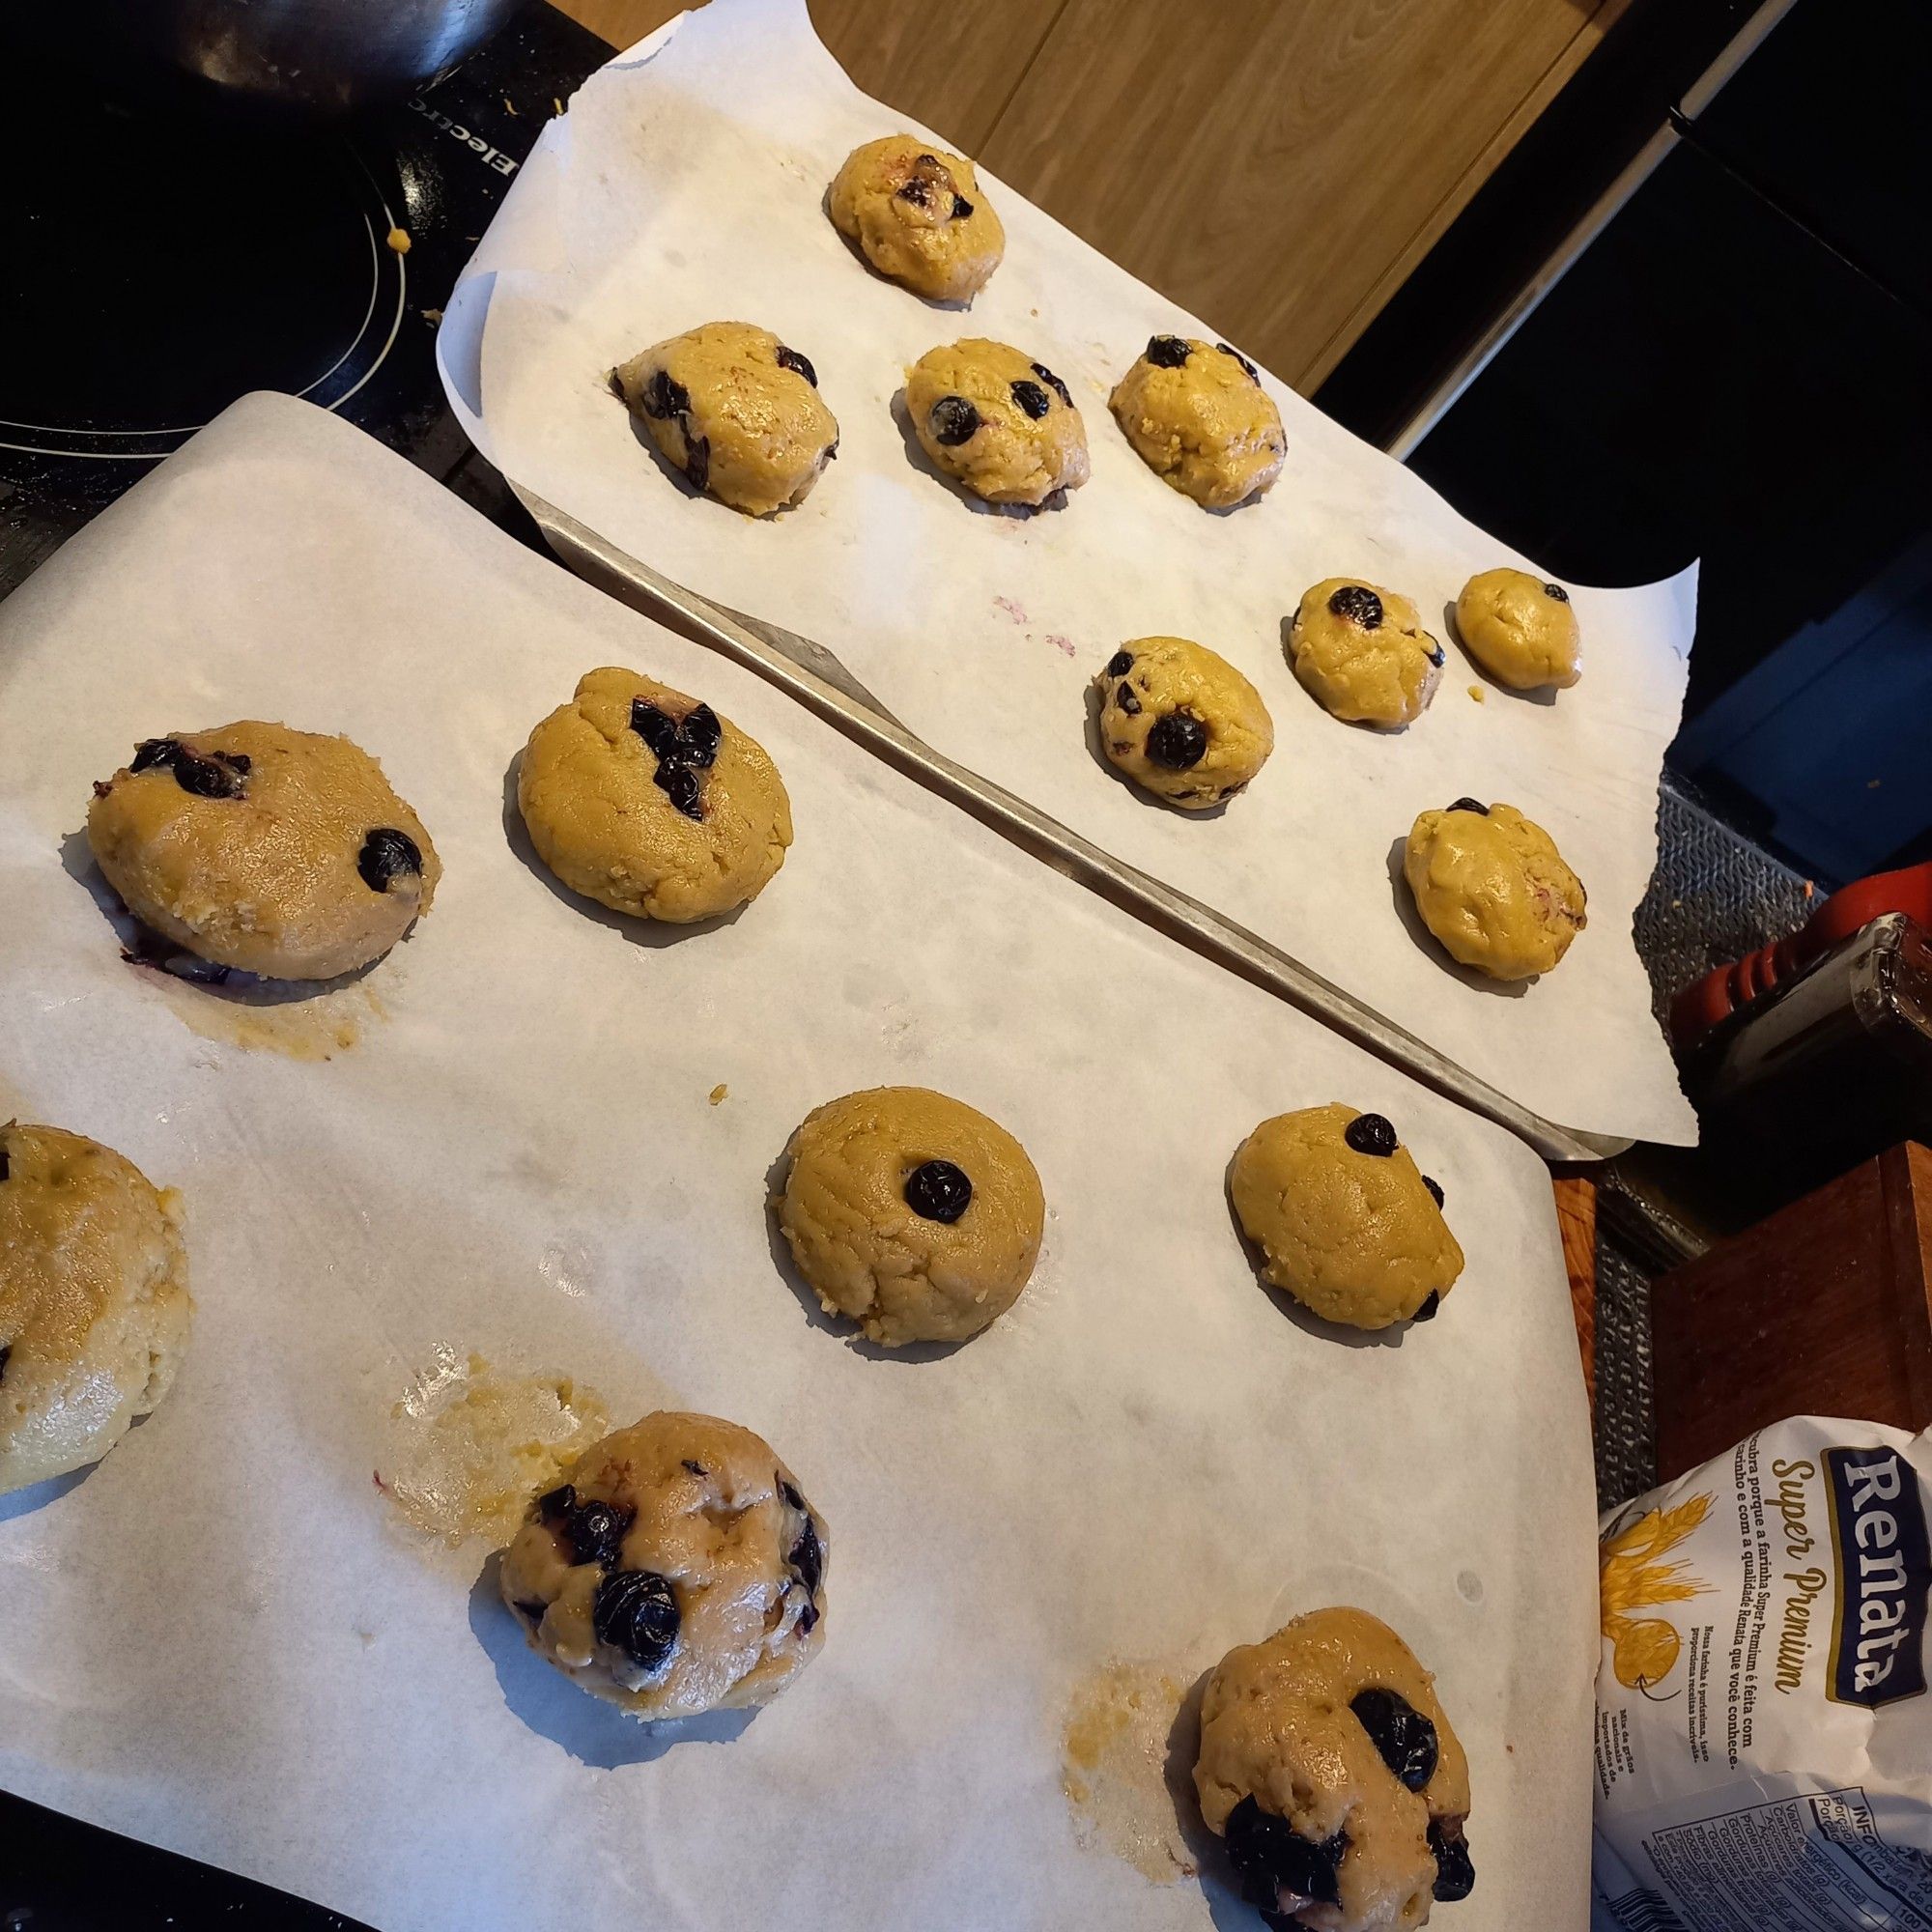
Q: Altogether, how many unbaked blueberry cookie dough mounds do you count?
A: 15